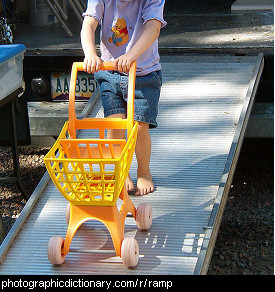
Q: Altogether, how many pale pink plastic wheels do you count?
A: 4